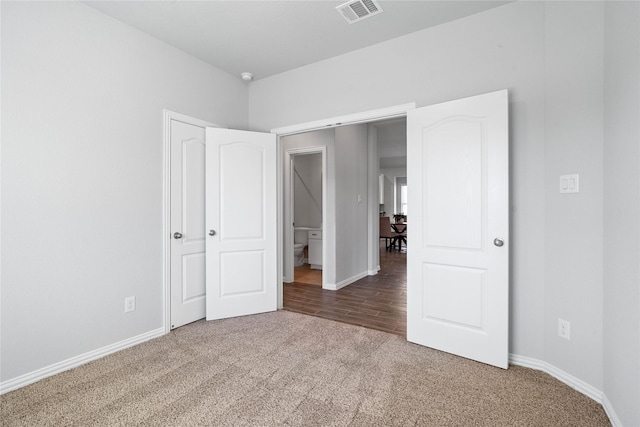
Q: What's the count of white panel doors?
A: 3